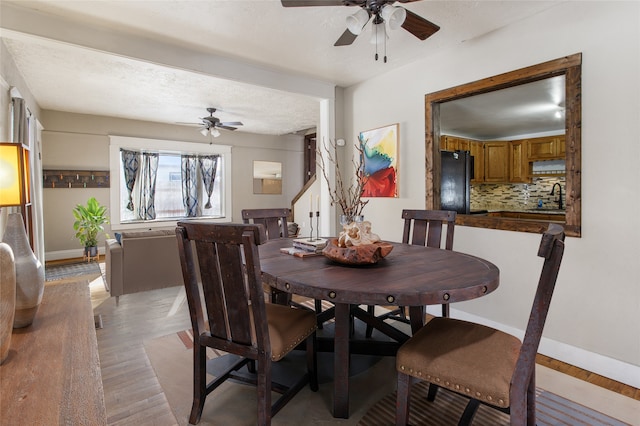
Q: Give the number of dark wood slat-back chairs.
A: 4